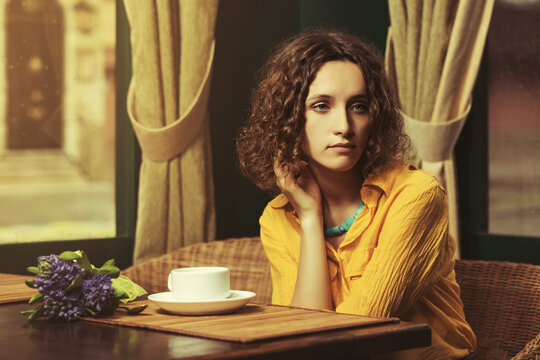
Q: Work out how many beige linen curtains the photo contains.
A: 2